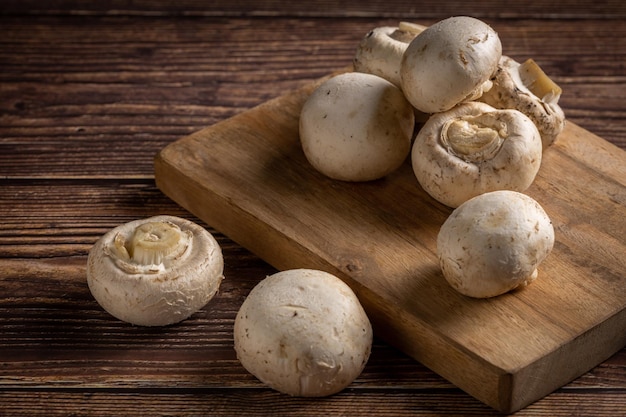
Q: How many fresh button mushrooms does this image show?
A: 8